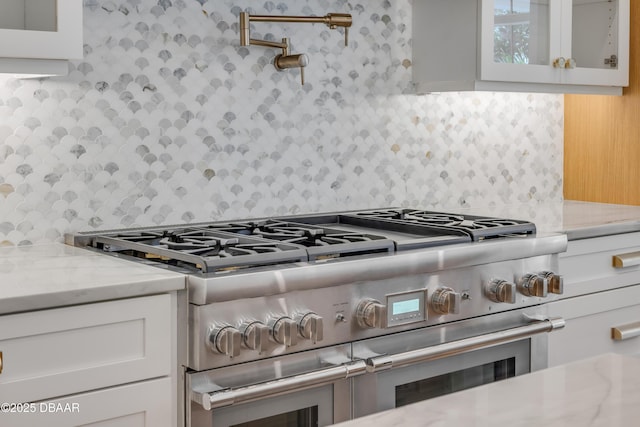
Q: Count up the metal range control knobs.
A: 9